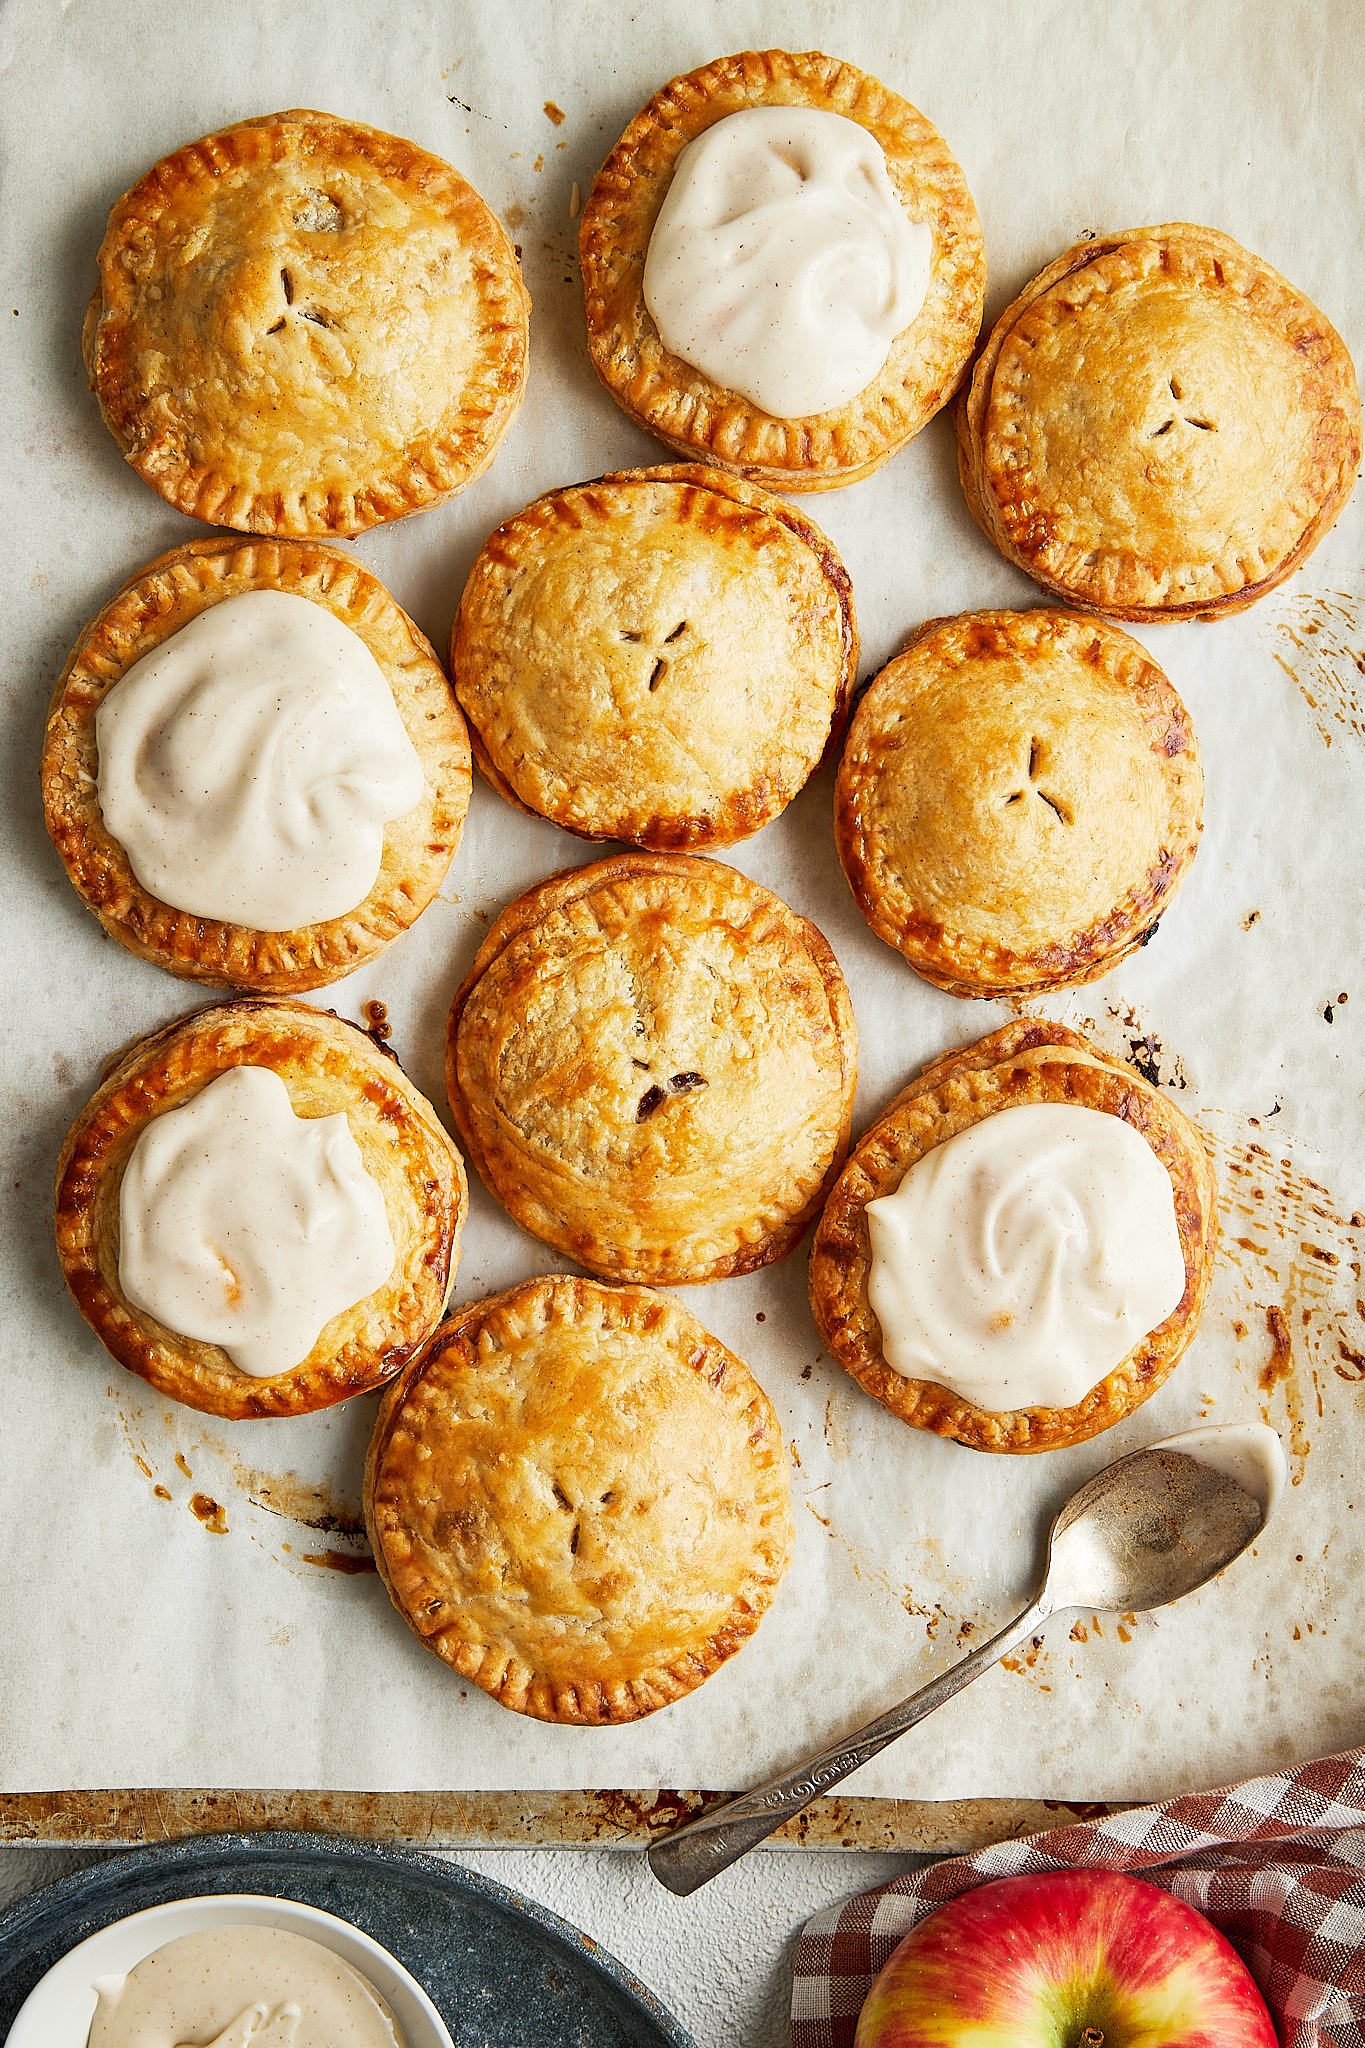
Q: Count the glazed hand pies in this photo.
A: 4